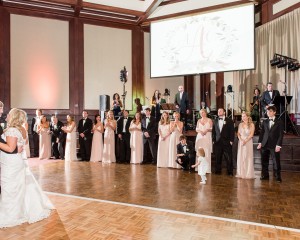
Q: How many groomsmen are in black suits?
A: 8